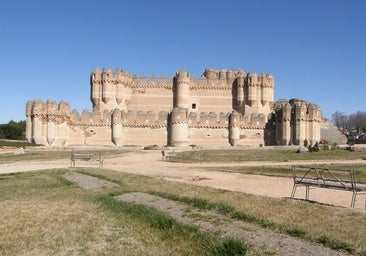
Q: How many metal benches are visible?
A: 2